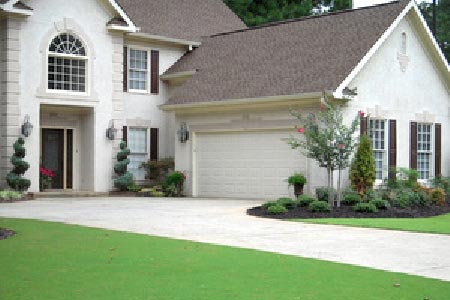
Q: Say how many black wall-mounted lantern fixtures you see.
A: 3